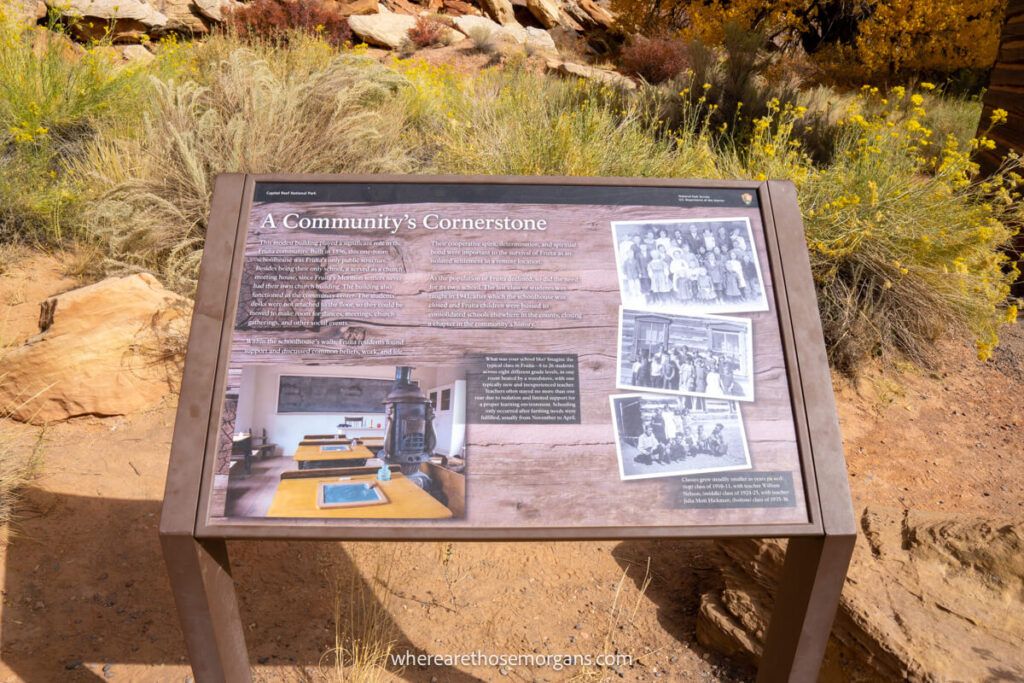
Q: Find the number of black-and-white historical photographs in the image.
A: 3